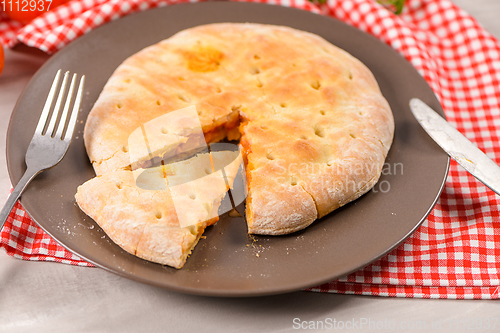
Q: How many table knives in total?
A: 1